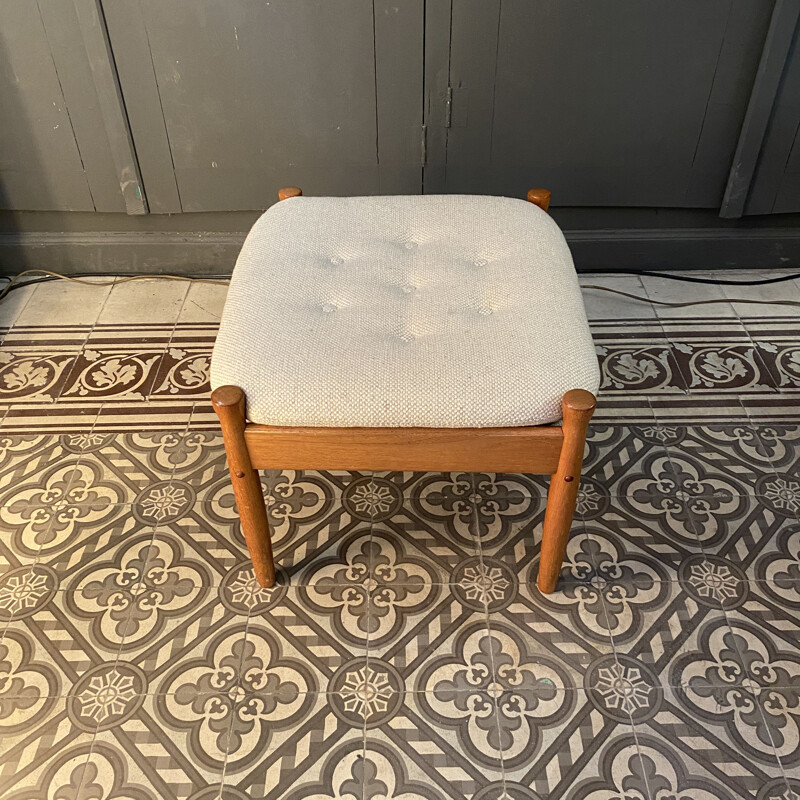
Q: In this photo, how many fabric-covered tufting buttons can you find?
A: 7